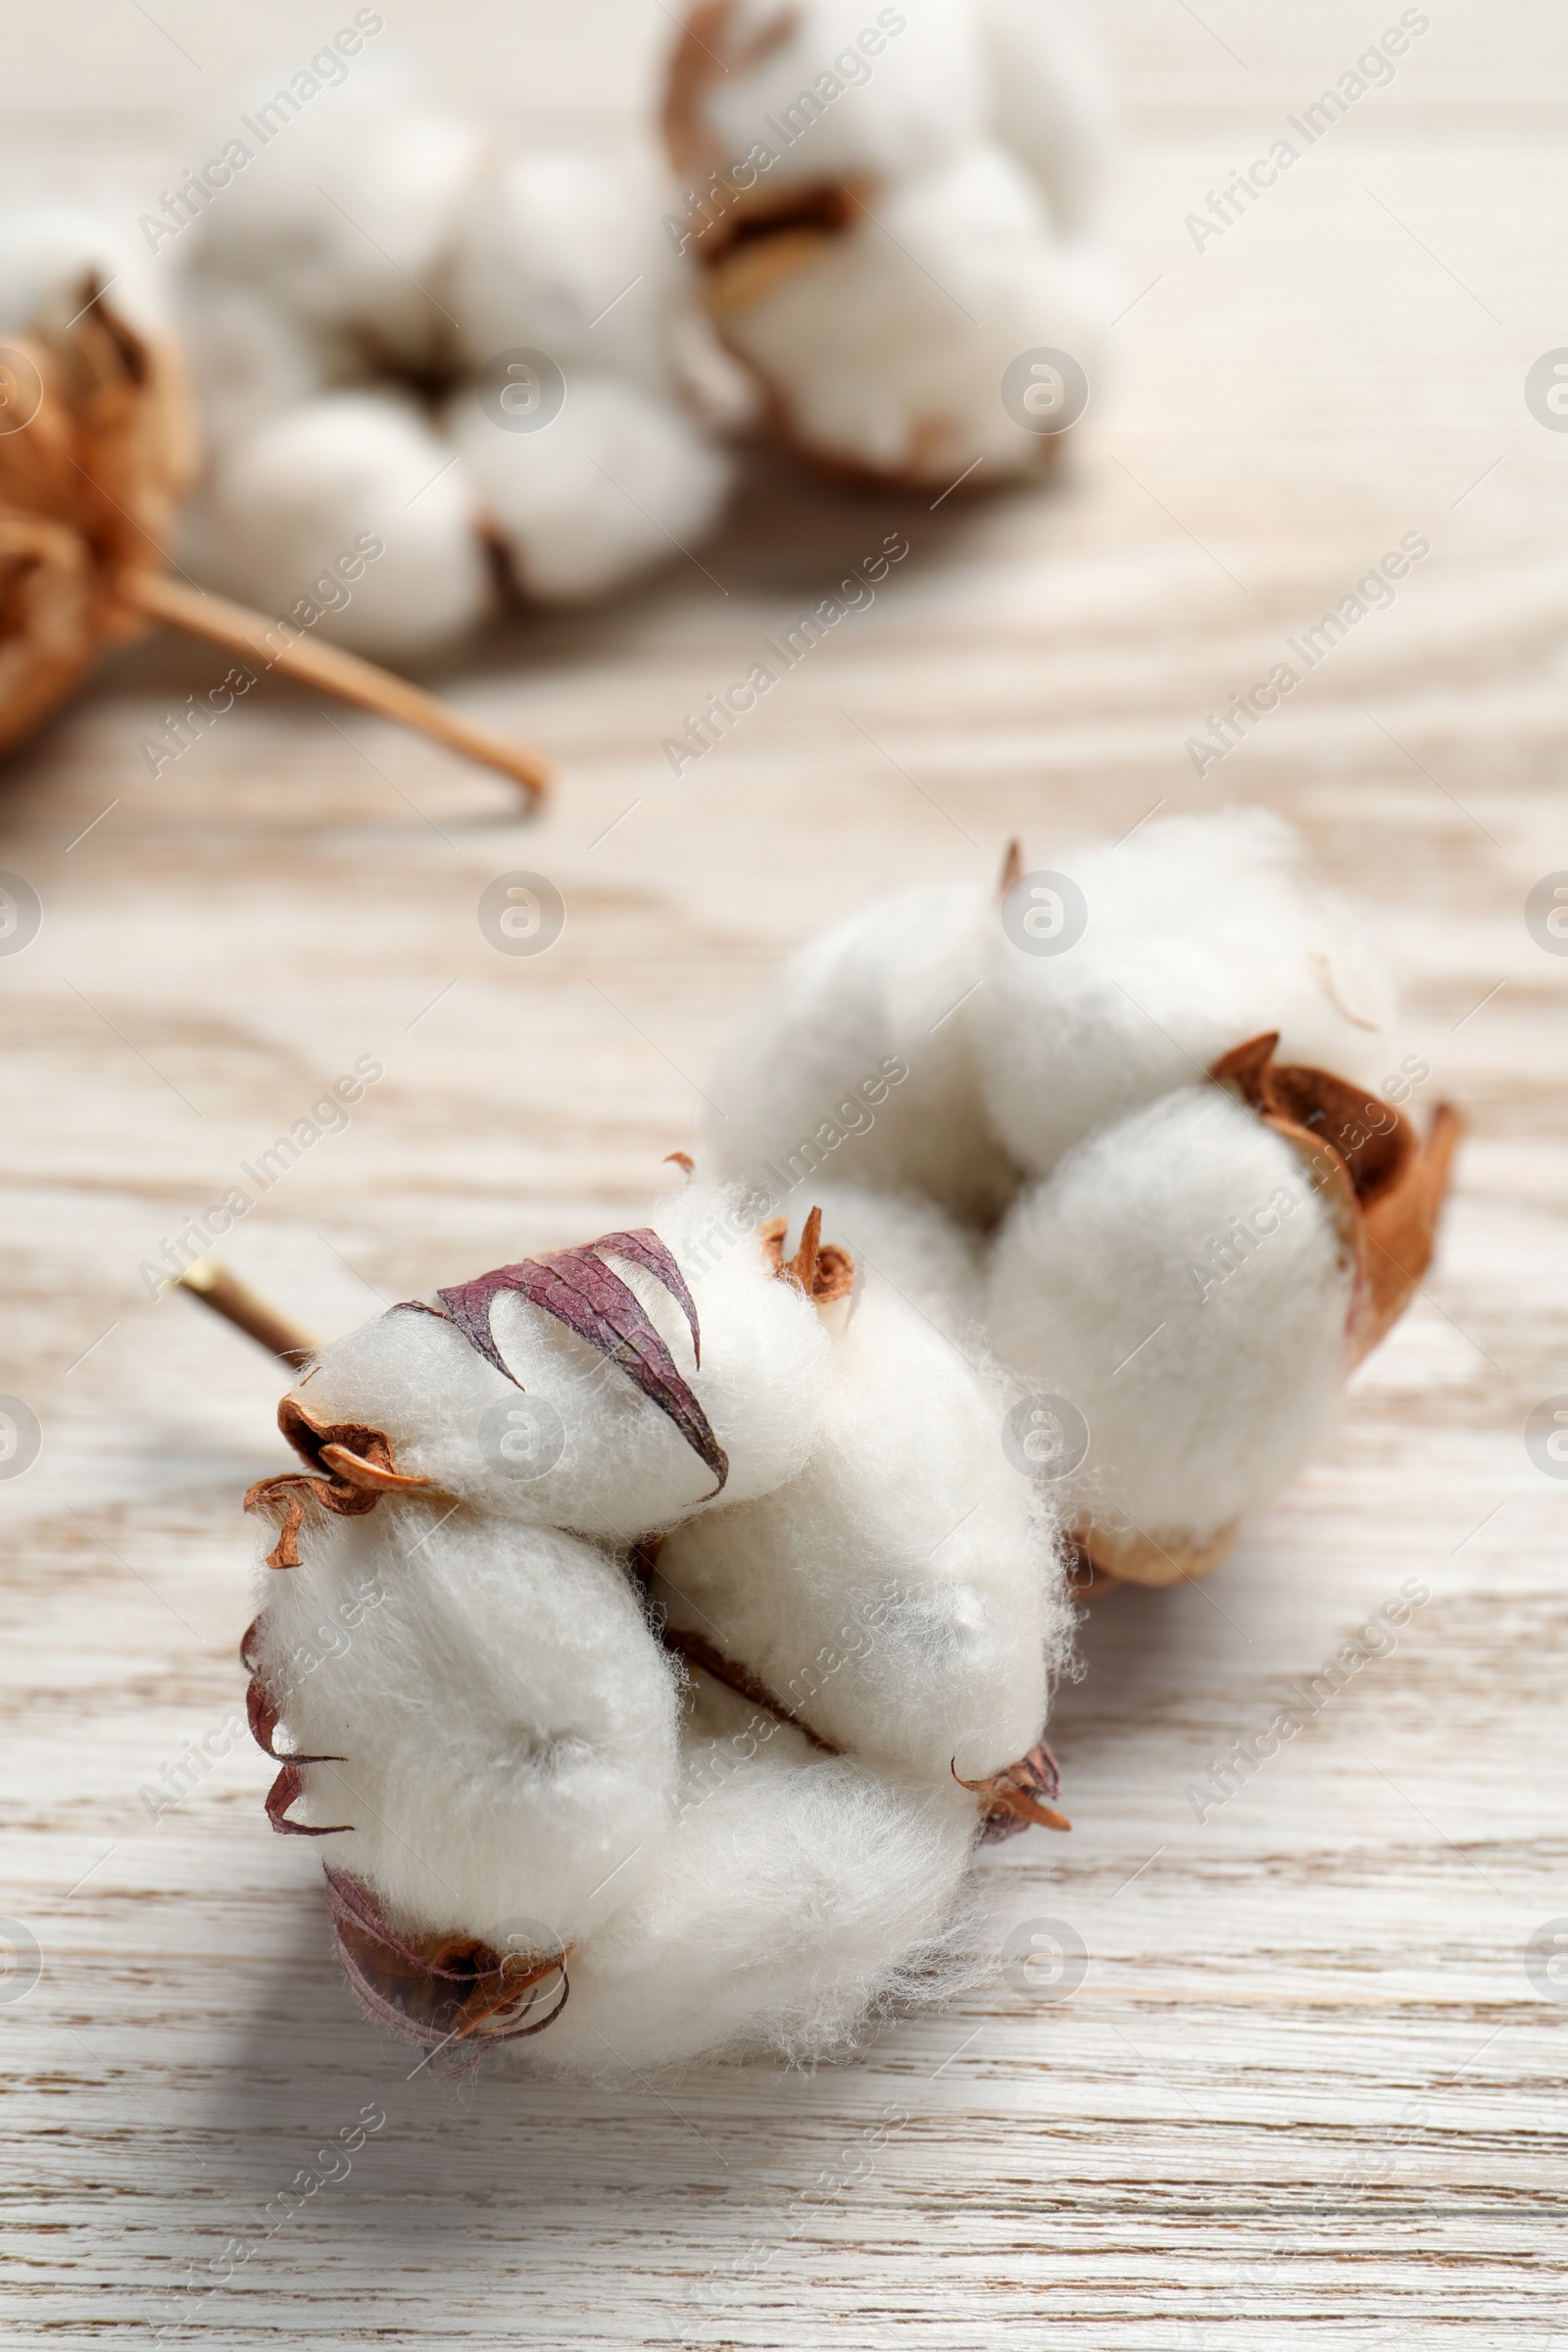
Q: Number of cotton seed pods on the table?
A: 5